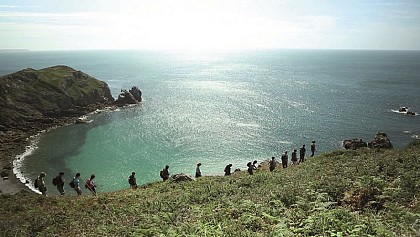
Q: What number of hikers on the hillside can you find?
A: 14